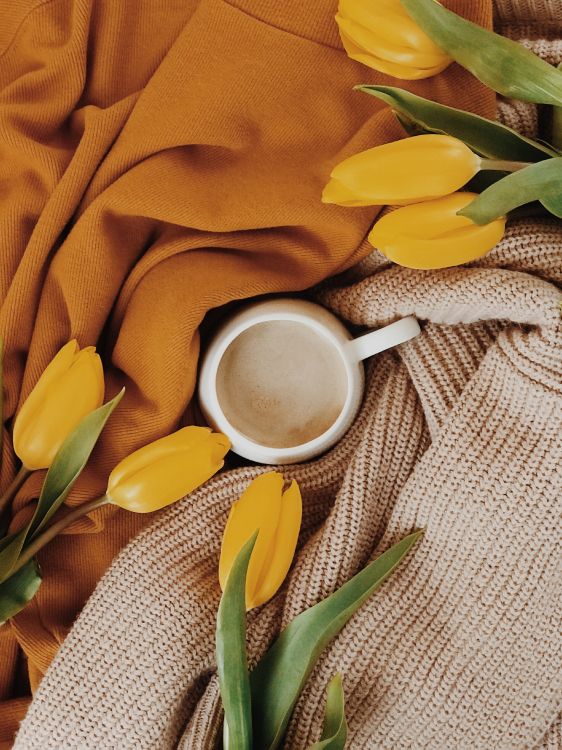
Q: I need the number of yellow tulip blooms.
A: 6